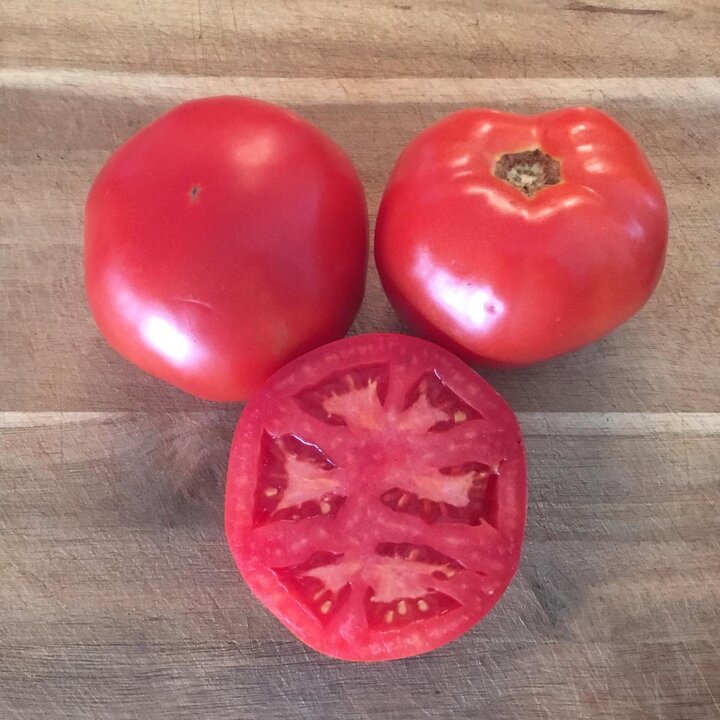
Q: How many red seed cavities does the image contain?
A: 6